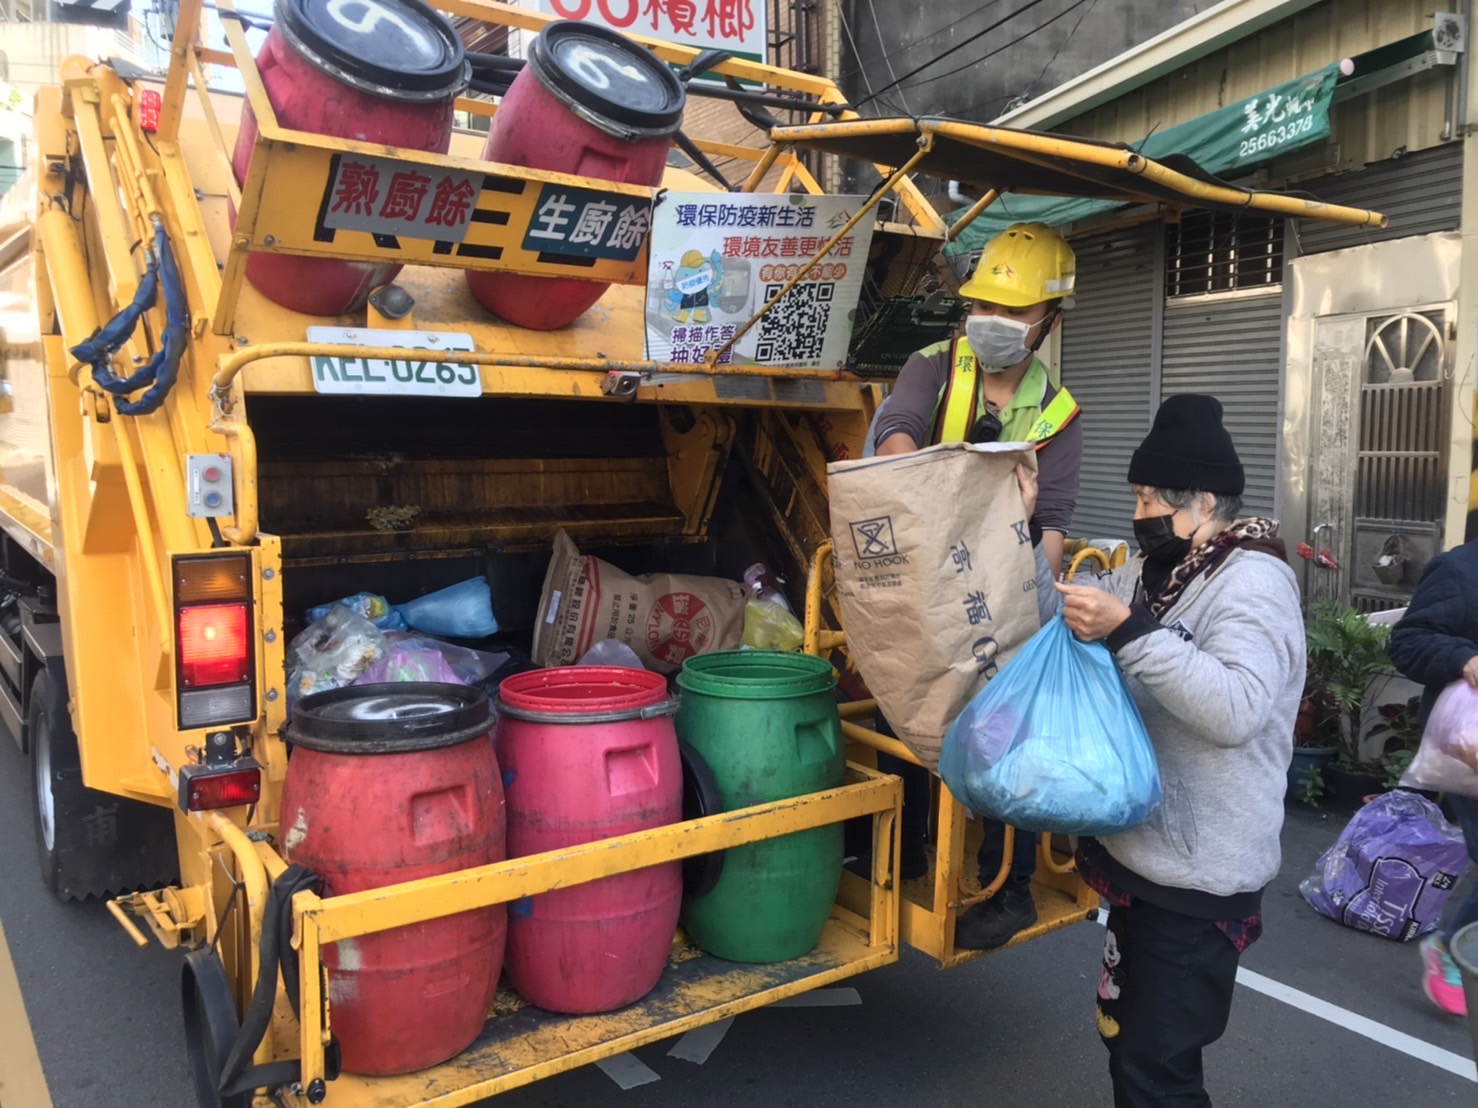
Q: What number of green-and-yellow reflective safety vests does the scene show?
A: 1